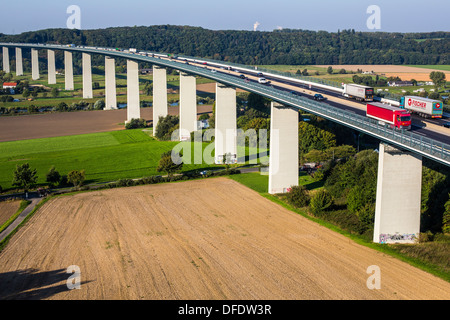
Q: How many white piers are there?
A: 13